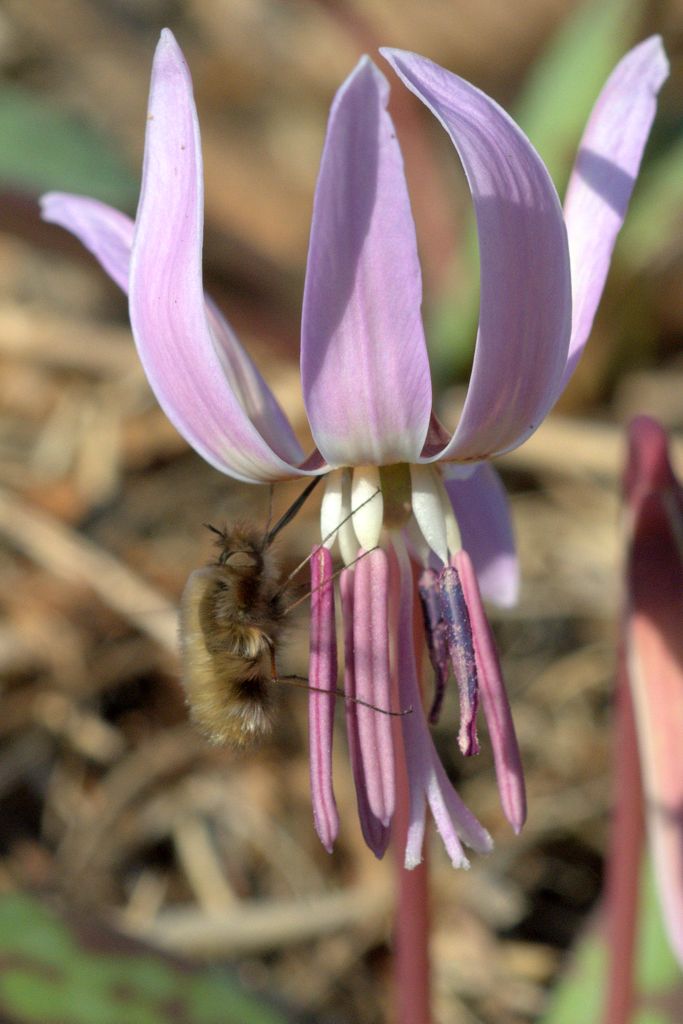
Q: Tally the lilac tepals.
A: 6